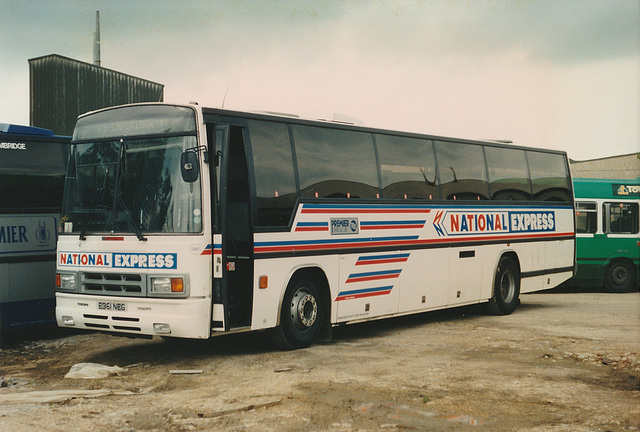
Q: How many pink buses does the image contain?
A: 0